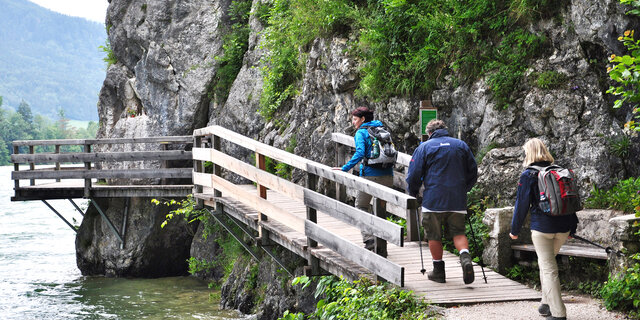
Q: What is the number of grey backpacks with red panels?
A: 1